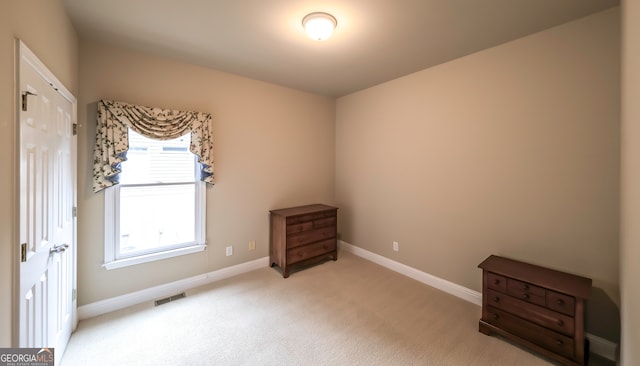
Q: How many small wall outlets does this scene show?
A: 3